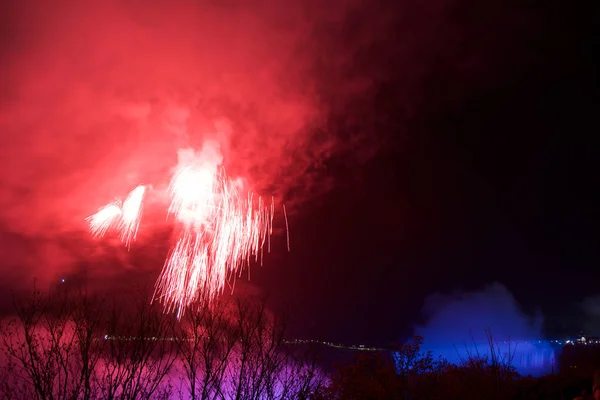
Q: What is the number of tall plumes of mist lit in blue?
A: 1